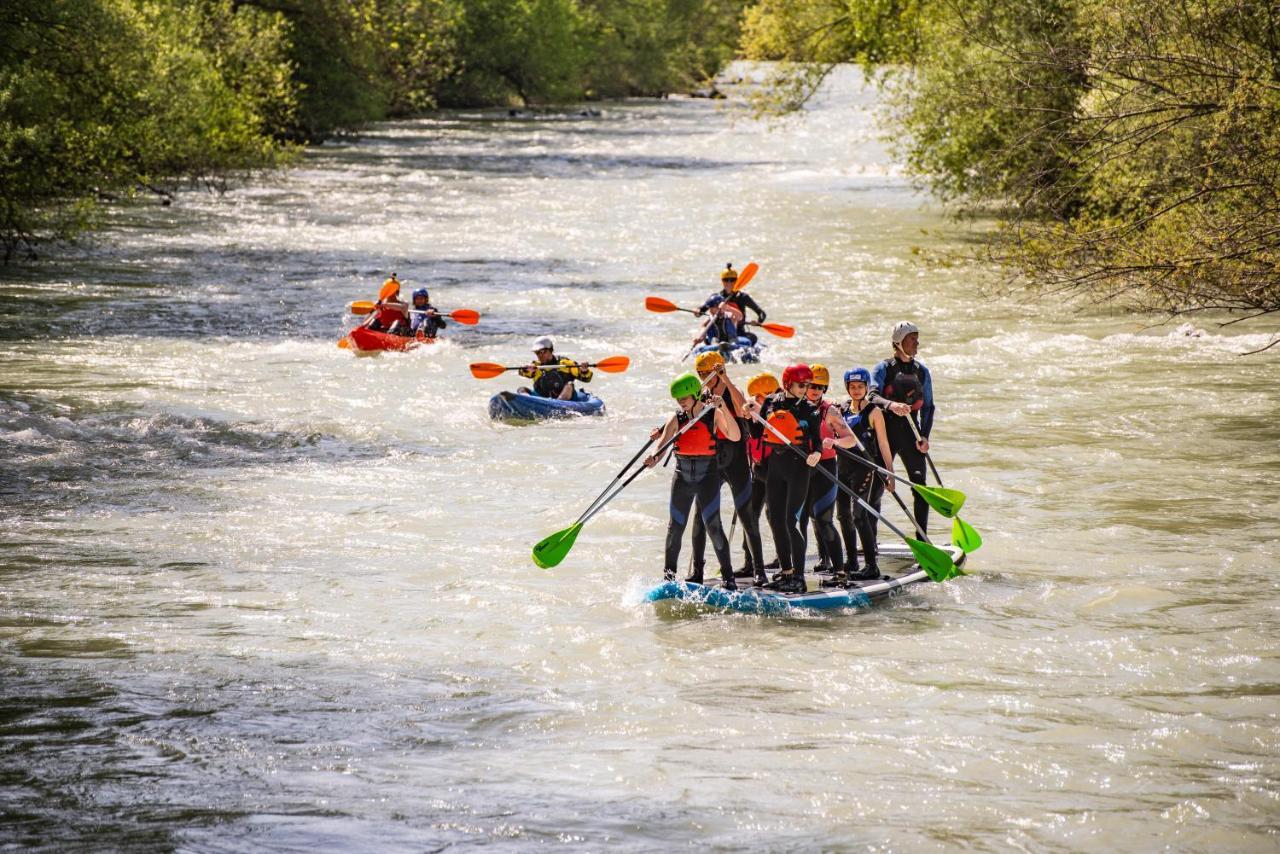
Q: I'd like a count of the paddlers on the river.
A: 12